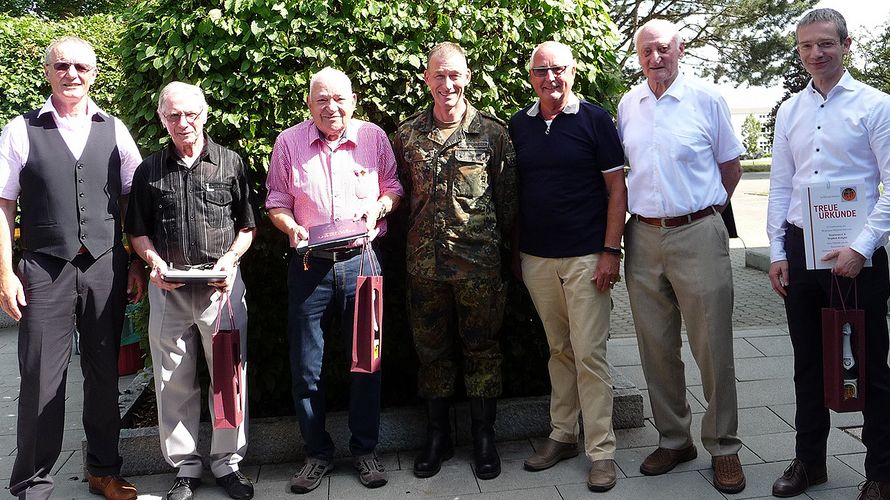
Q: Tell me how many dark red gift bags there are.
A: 3